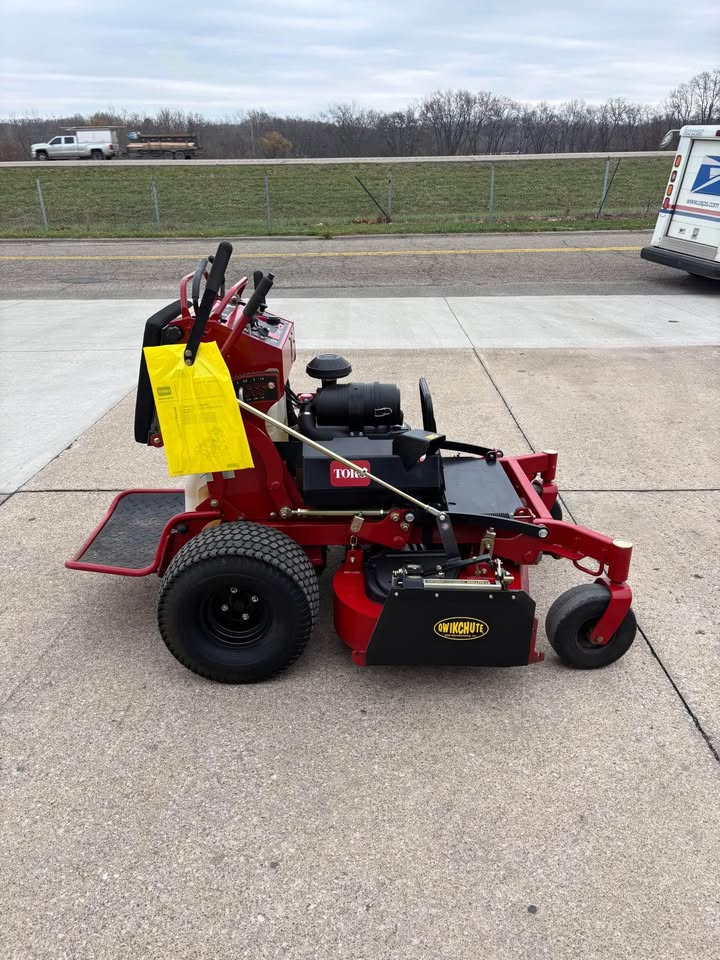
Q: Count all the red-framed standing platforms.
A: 1